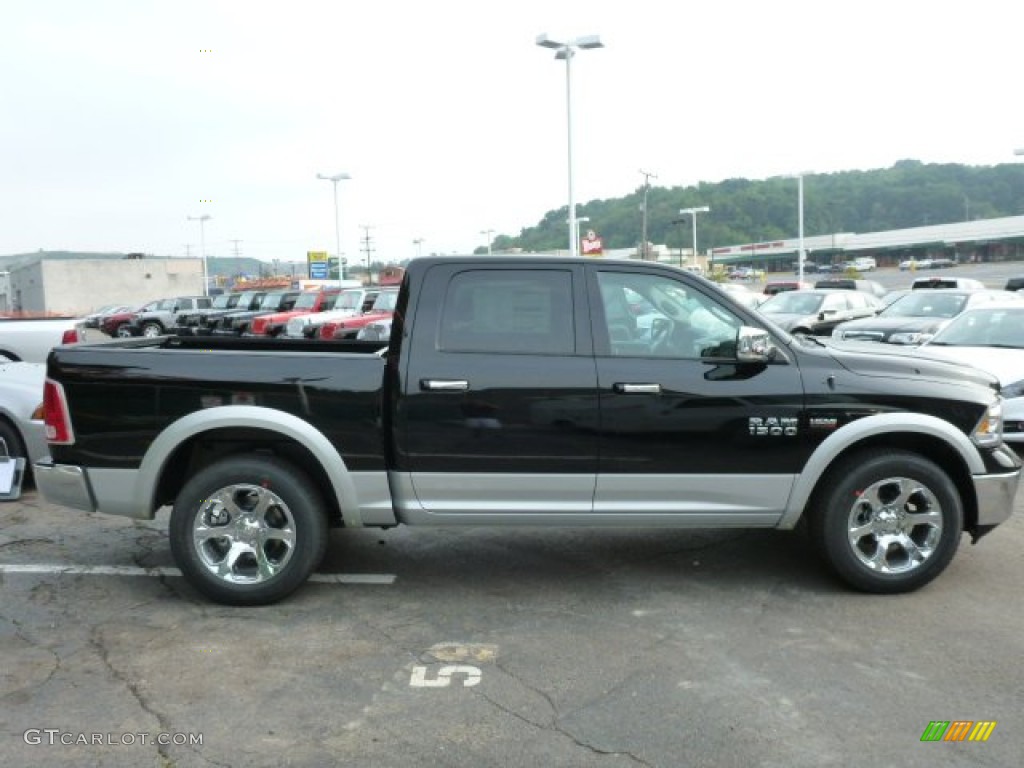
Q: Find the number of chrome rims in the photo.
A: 2